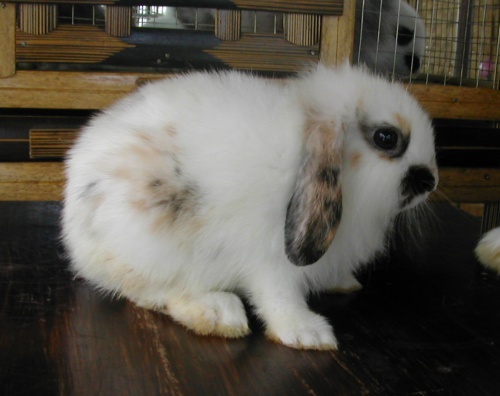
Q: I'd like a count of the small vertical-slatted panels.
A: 4